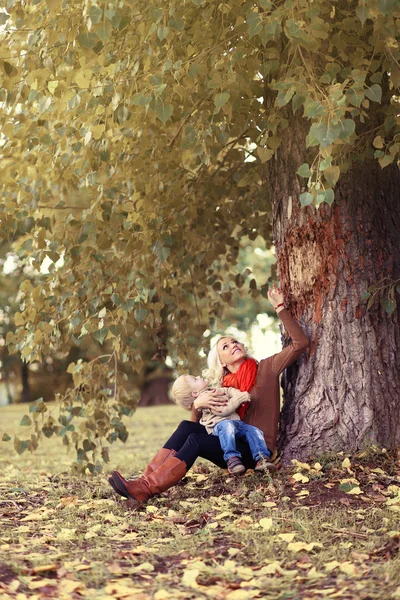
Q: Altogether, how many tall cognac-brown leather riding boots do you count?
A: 2